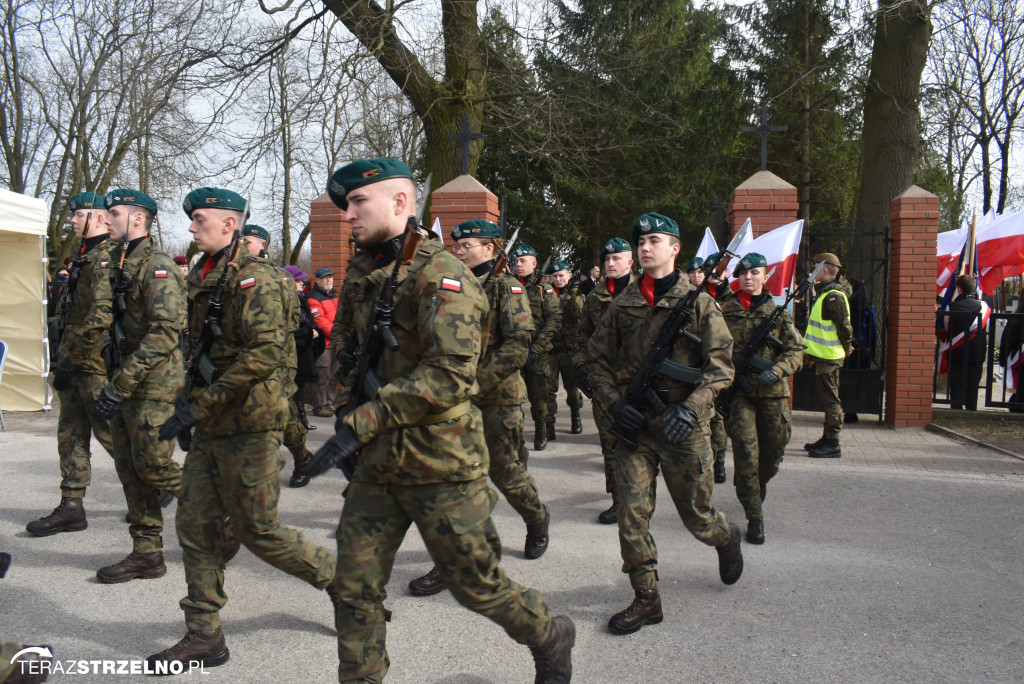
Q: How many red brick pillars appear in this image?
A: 4